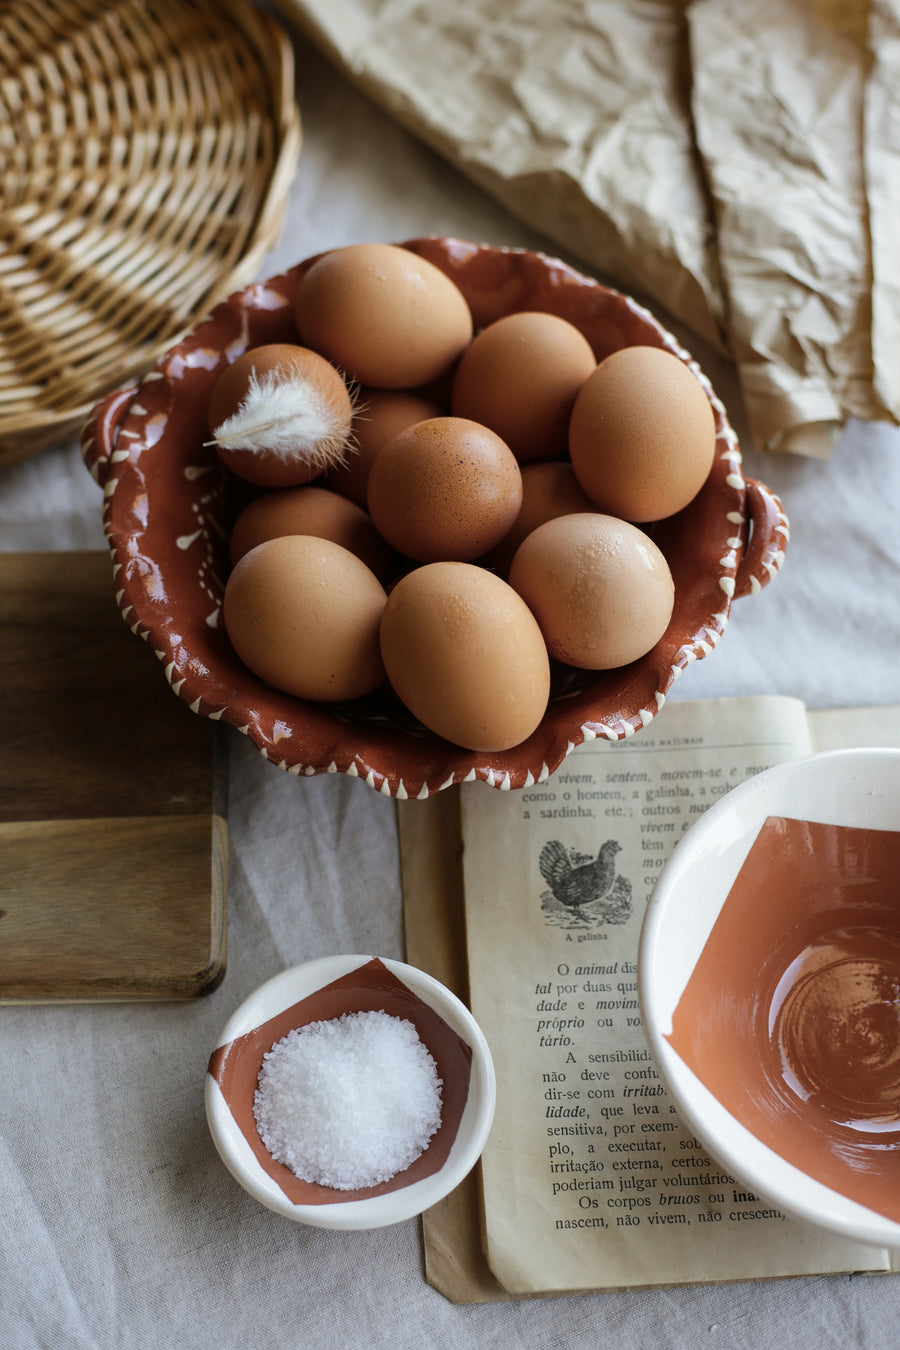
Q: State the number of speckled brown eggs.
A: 1